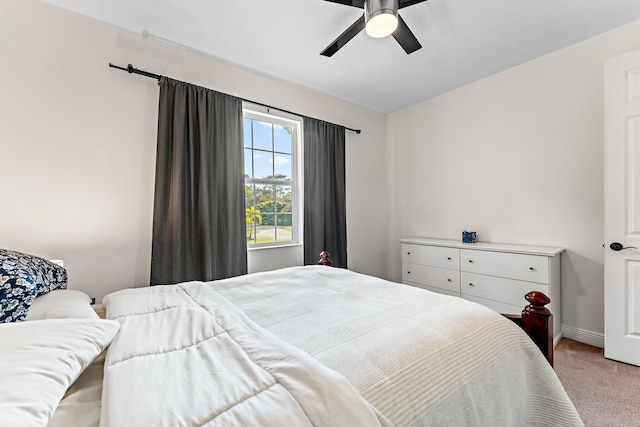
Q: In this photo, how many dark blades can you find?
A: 4